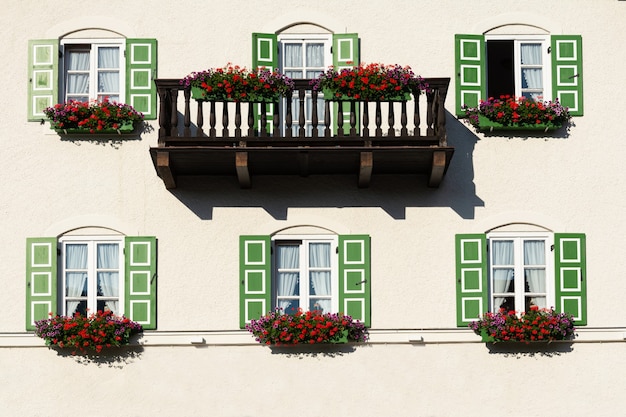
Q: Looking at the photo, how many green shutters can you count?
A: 12